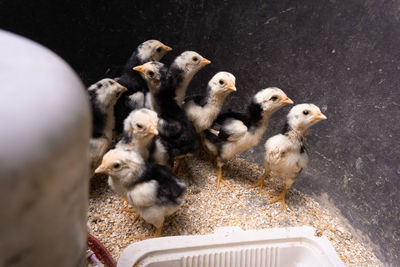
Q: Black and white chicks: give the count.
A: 9